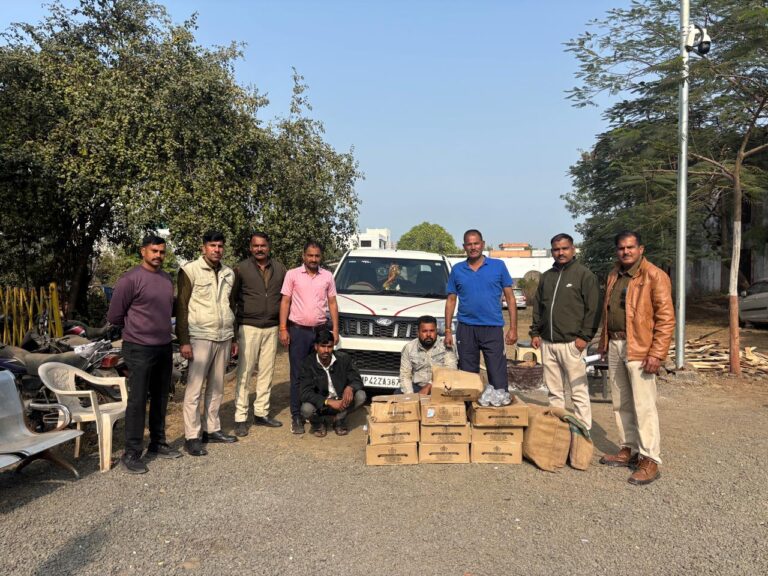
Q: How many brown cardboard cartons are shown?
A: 10